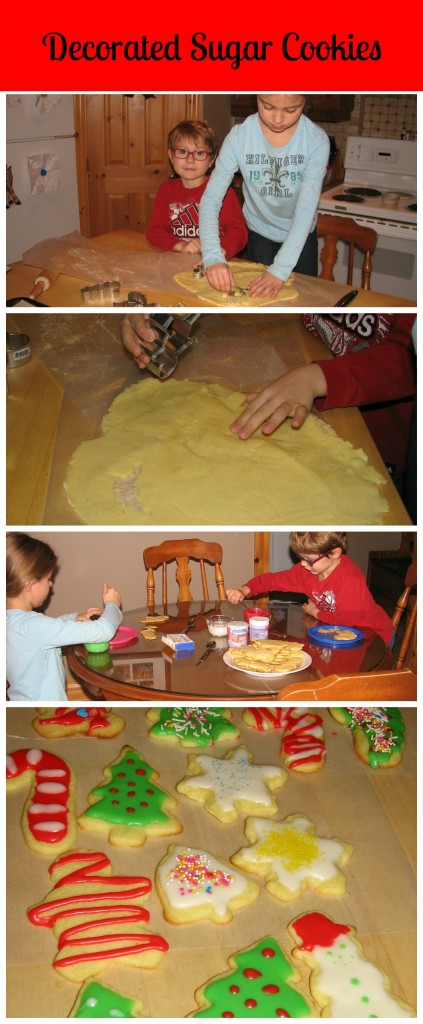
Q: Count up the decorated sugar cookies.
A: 13